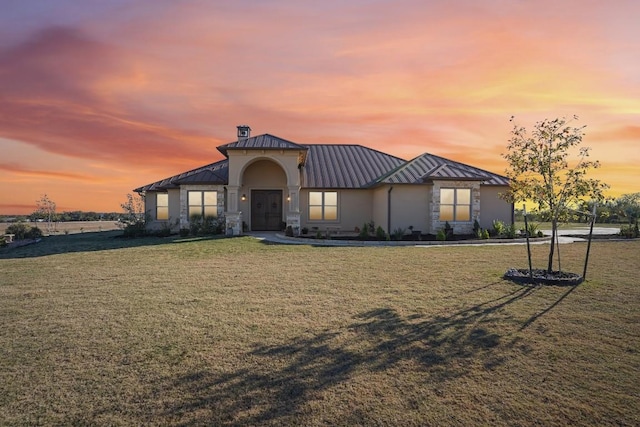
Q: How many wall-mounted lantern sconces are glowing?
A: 2